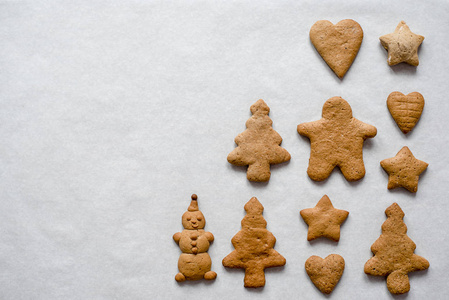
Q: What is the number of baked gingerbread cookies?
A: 11